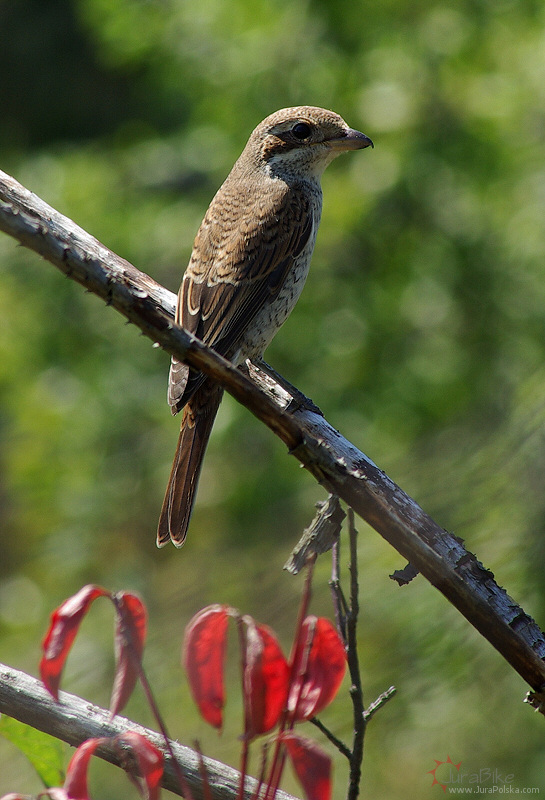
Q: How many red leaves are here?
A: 8